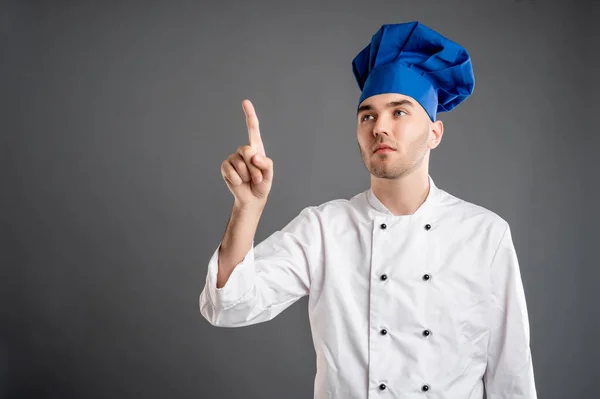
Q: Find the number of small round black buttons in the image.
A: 8